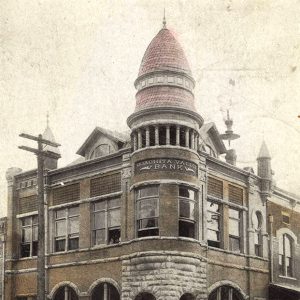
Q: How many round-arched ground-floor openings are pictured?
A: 5